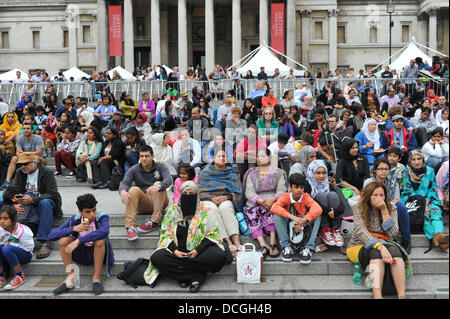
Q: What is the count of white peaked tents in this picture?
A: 6